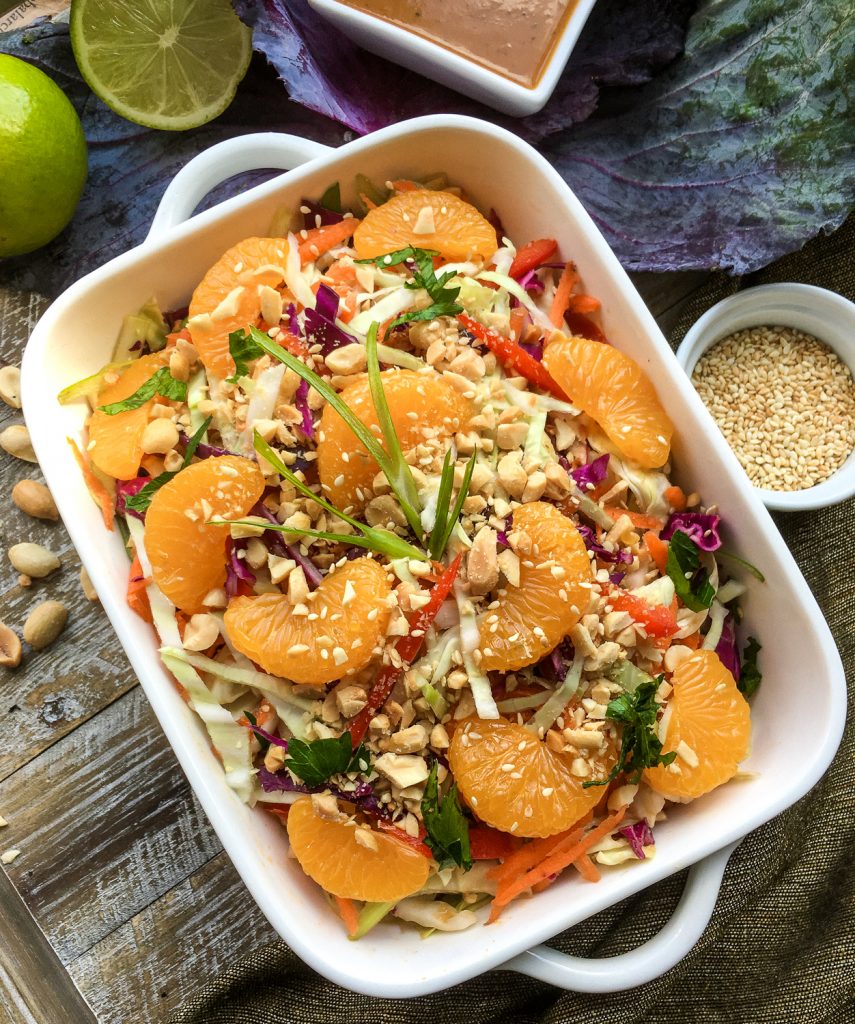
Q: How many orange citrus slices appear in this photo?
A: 11